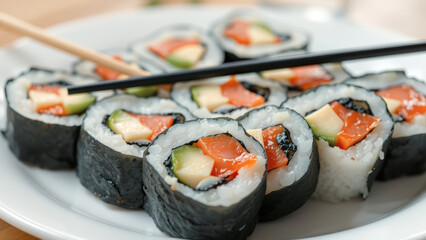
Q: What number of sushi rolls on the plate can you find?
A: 11